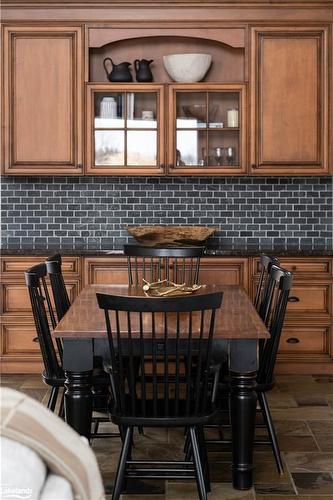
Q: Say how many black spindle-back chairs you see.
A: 6